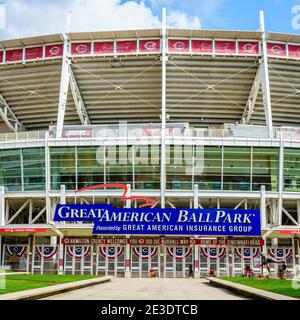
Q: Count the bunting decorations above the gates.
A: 9